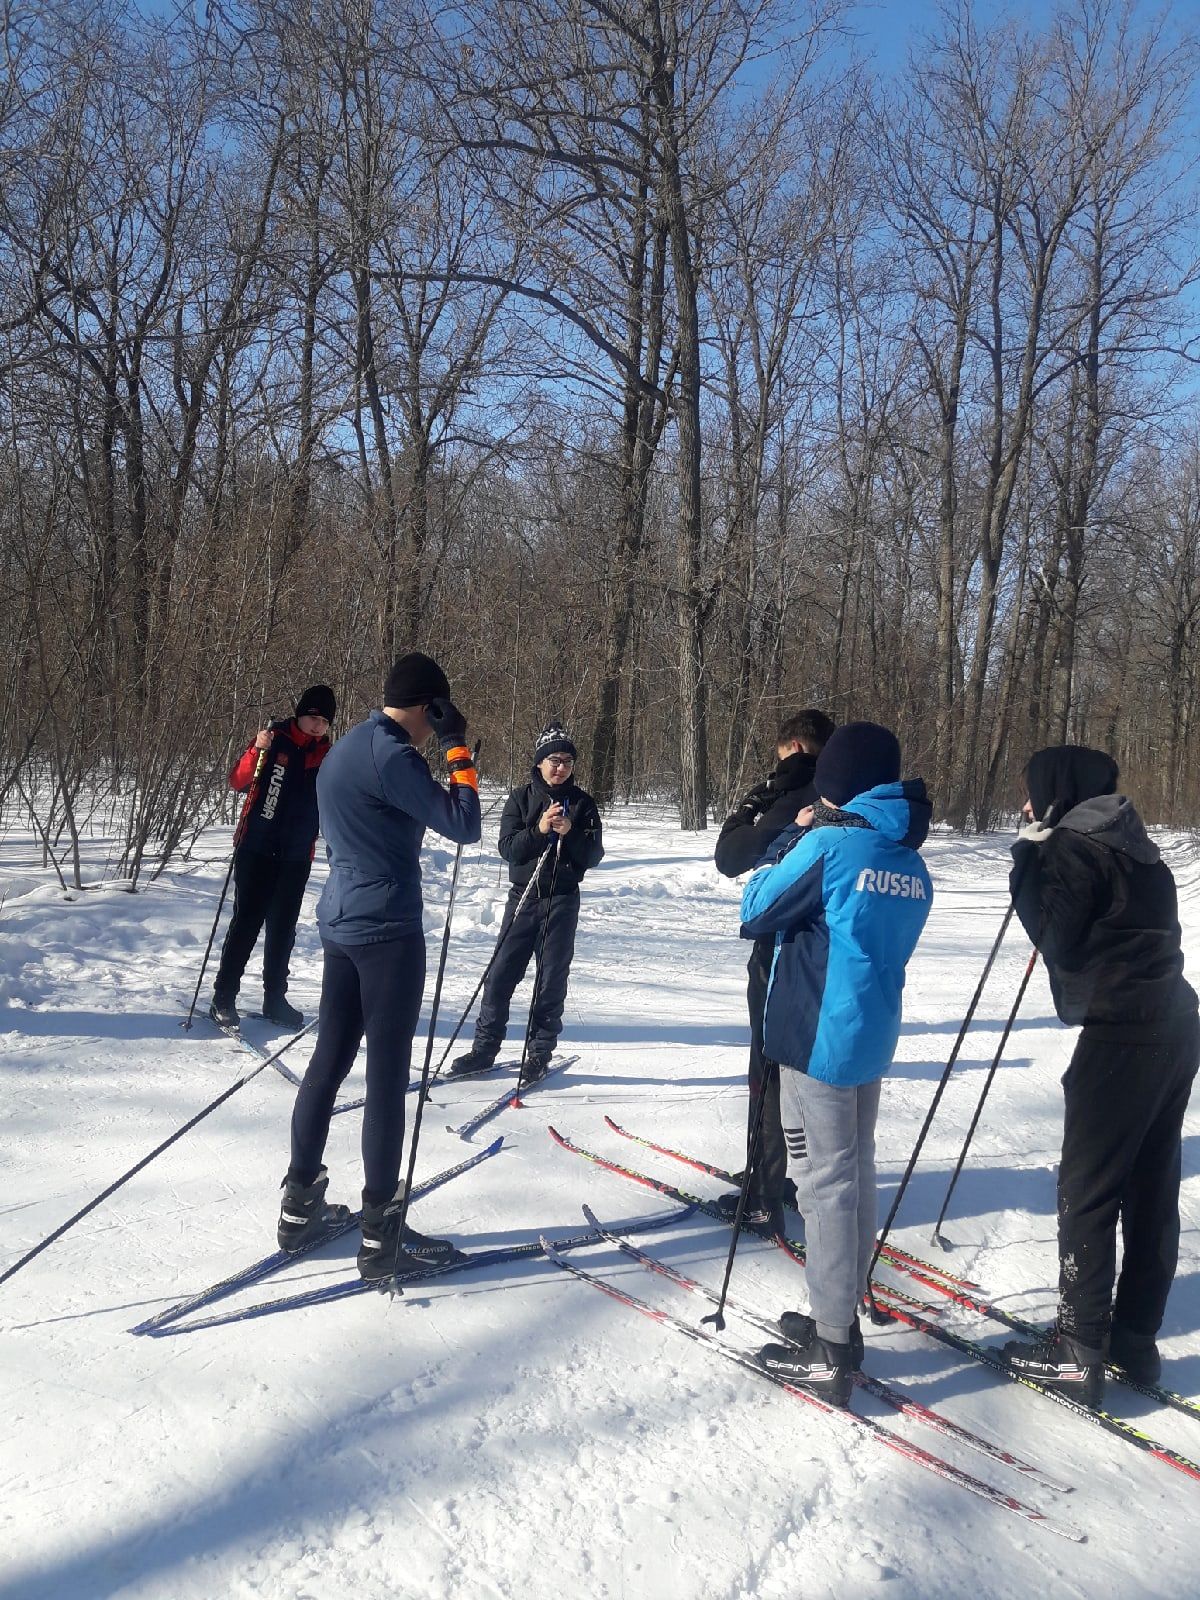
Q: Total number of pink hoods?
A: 0